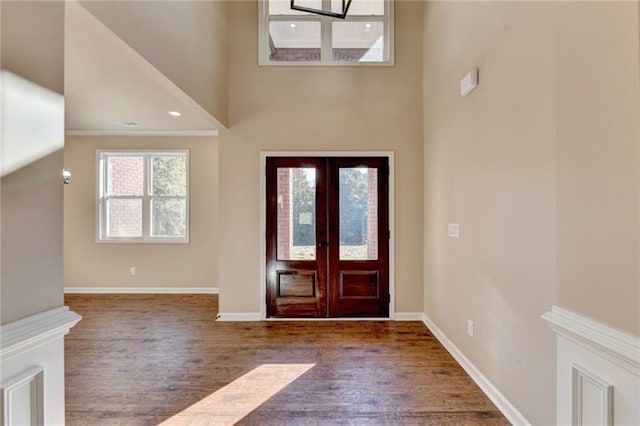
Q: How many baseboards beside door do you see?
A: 2